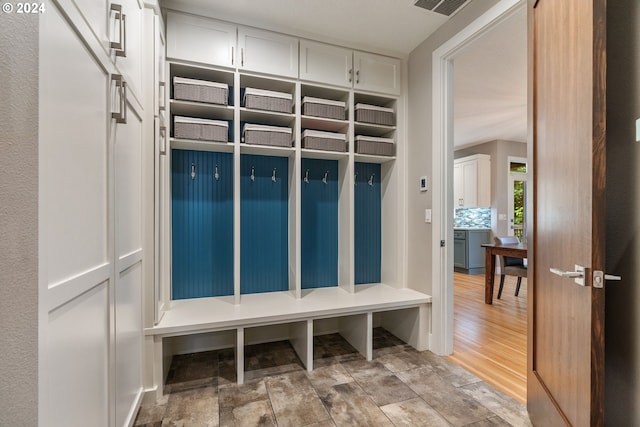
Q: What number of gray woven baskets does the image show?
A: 8